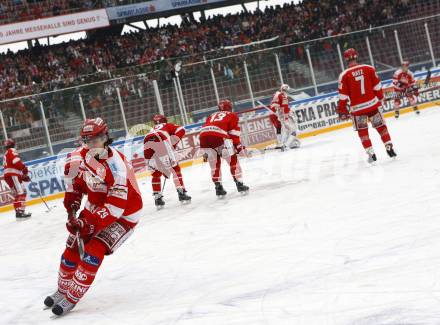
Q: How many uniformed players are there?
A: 7